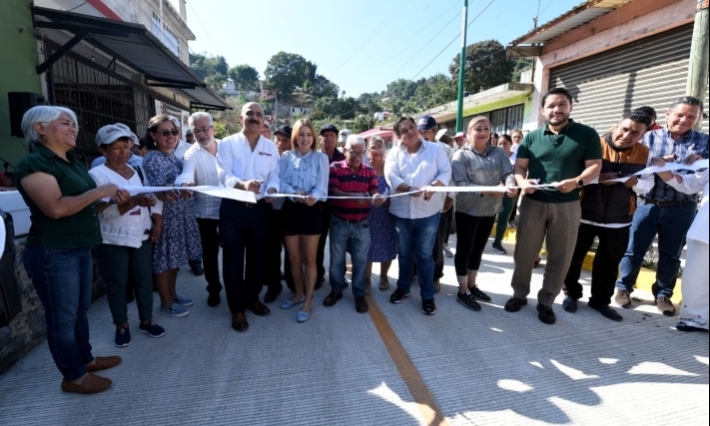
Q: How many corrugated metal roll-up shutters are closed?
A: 1